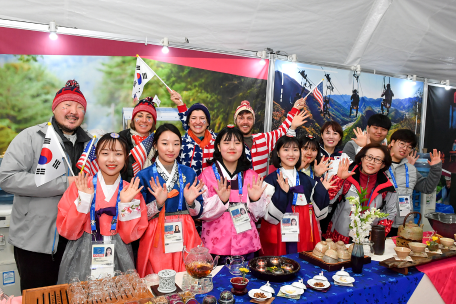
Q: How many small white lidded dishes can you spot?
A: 4